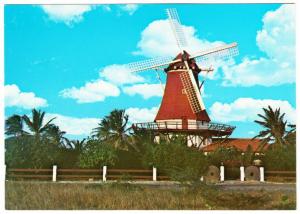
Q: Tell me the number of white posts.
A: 6